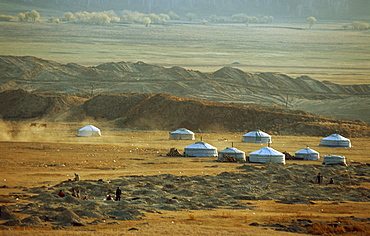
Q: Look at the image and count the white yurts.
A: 9